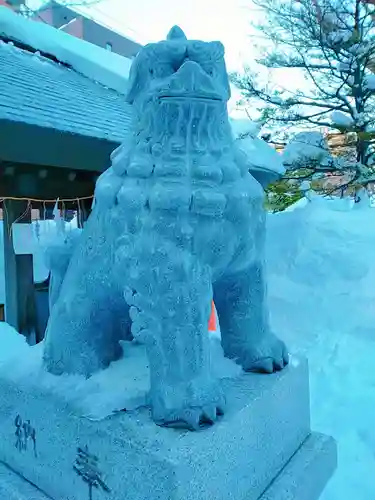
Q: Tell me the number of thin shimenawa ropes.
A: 1